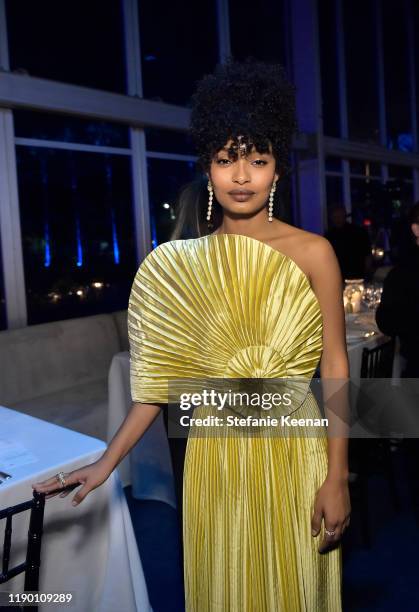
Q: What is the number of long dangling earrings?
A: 2